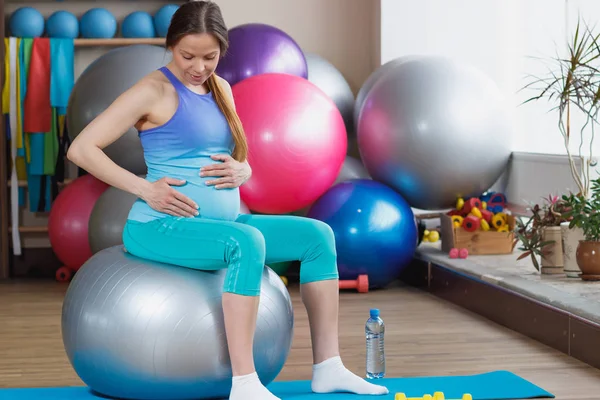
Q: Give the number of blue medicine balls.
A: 5